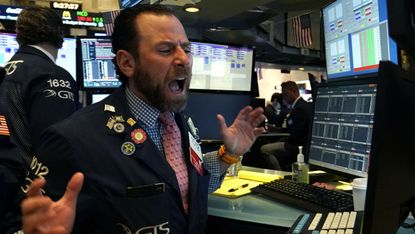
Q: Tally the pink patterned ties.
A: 1